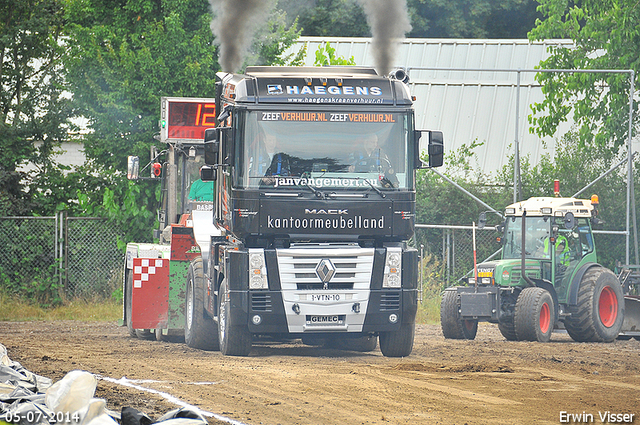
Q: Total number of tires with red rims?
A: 2